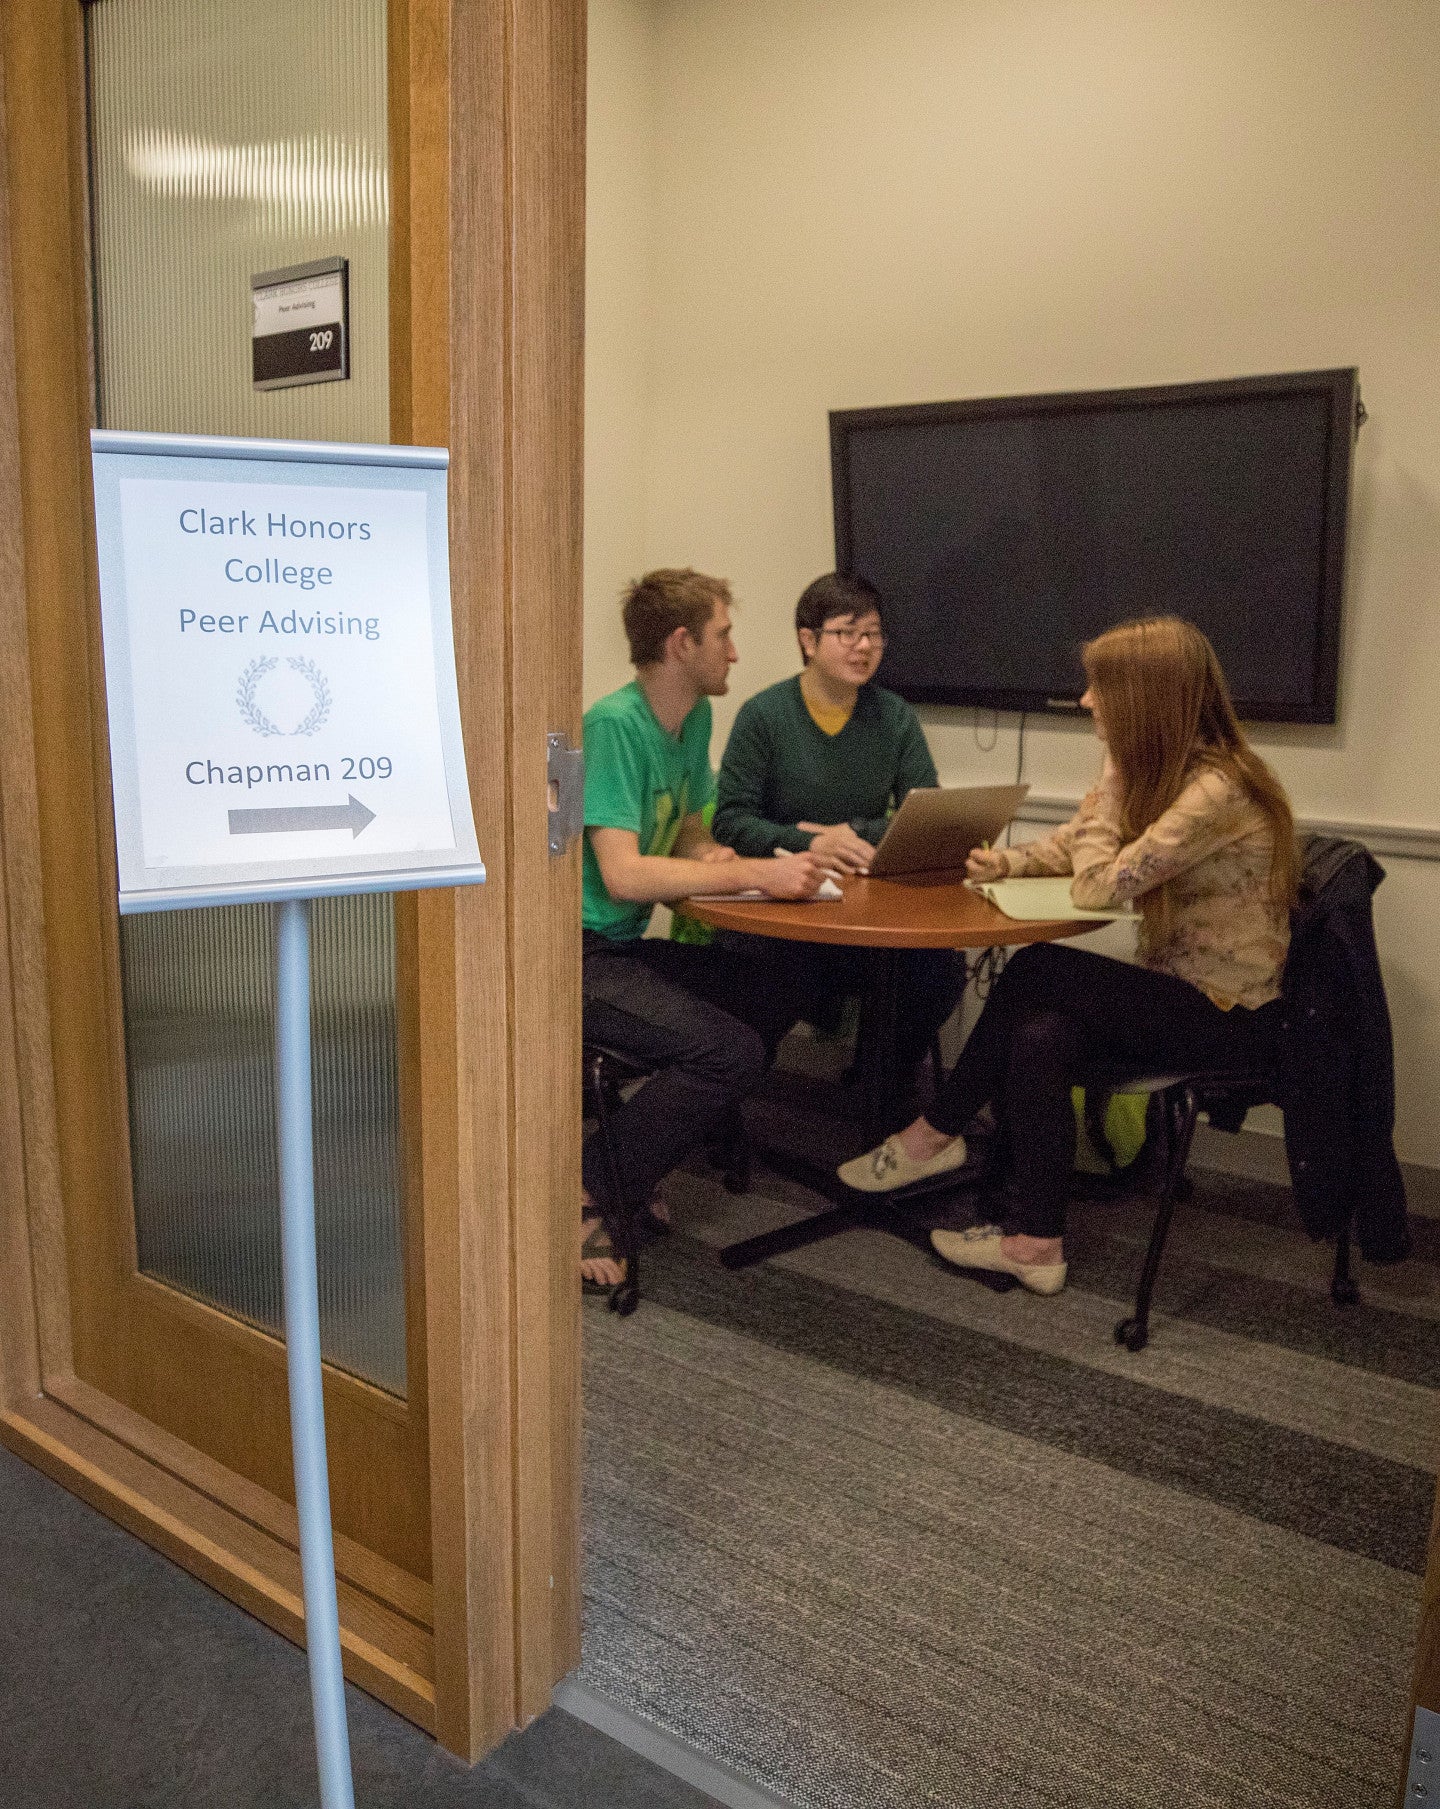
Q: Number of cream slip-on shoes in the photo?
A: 2